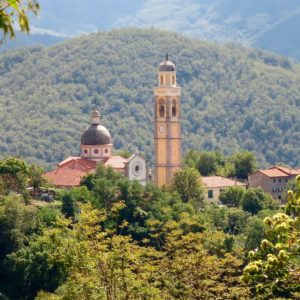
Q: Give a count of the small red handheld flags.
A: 0